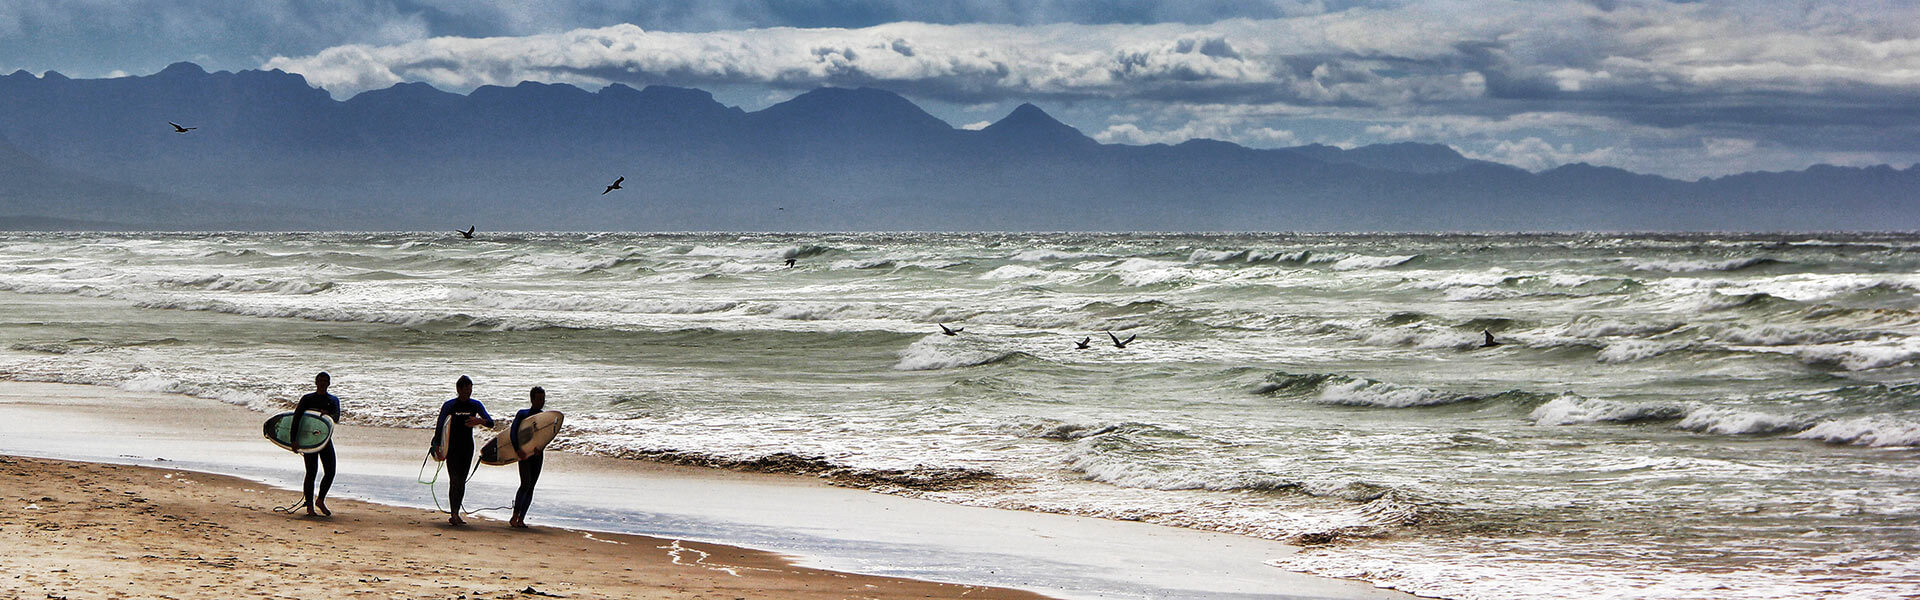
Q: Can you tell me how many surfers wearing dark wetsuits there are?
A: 3